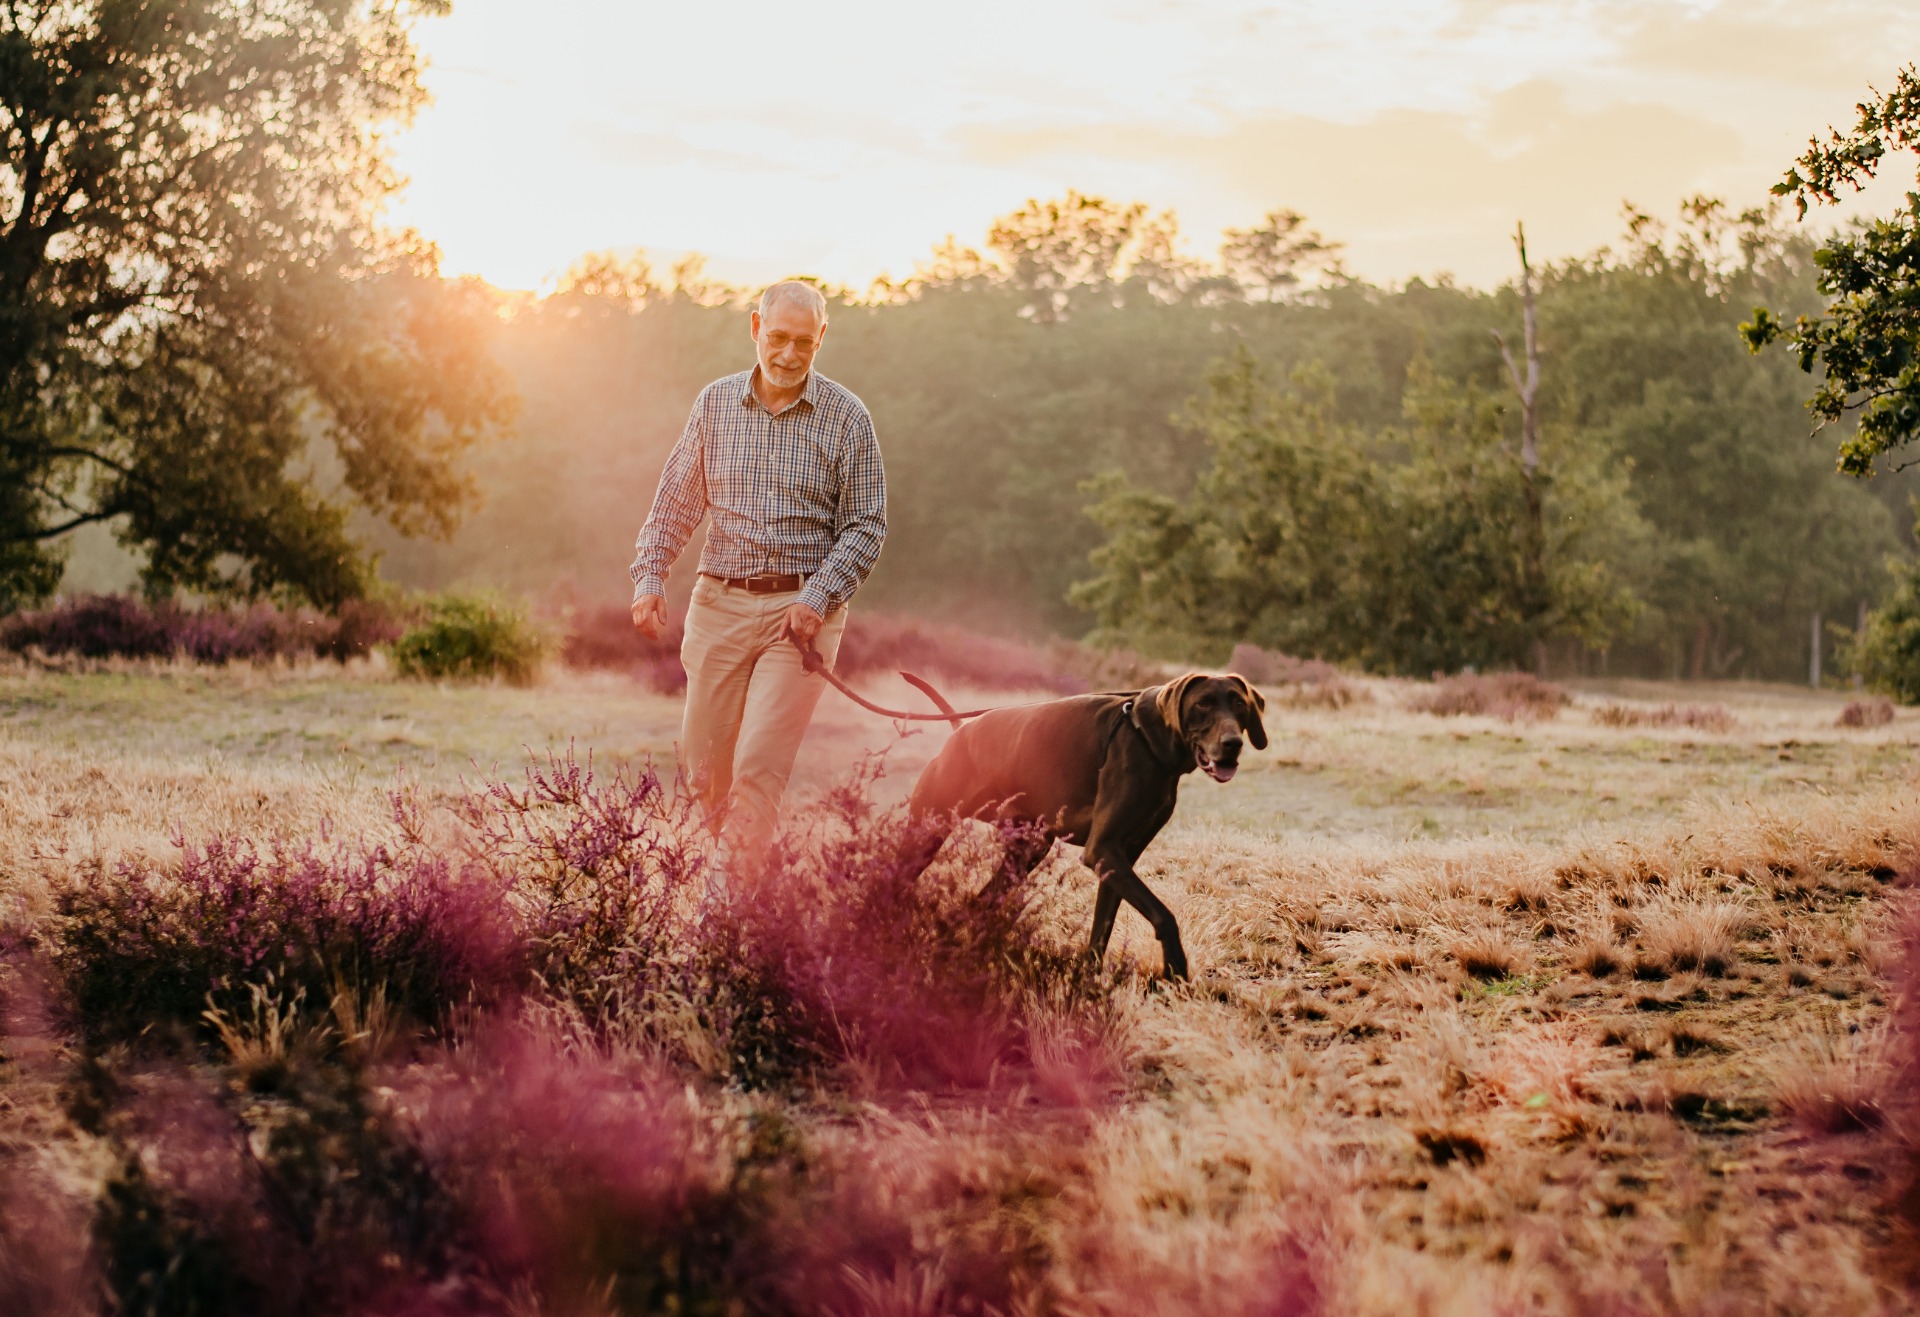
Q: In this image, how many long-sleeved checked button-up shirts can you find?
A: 1